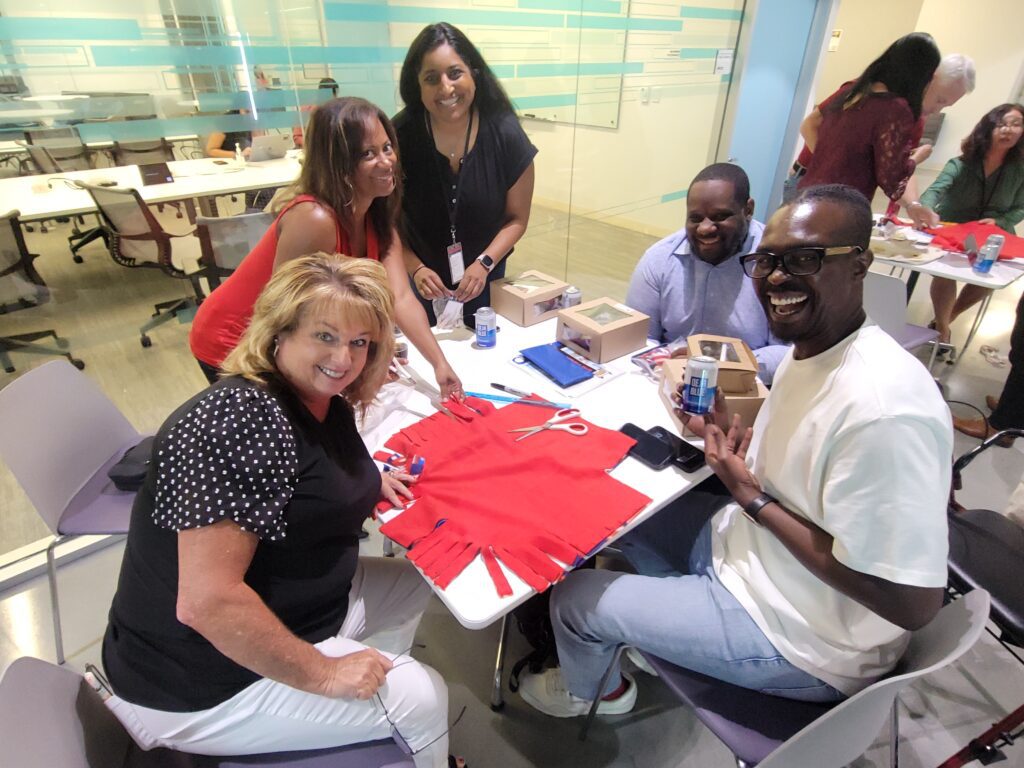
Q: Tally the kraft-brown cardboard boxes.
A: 4